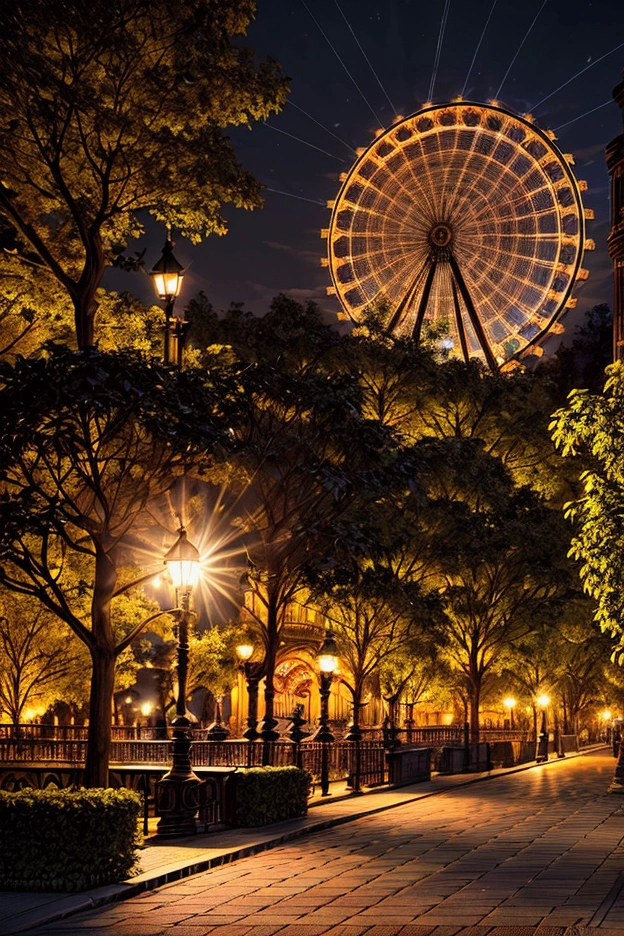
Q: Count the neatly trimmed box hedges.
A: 2